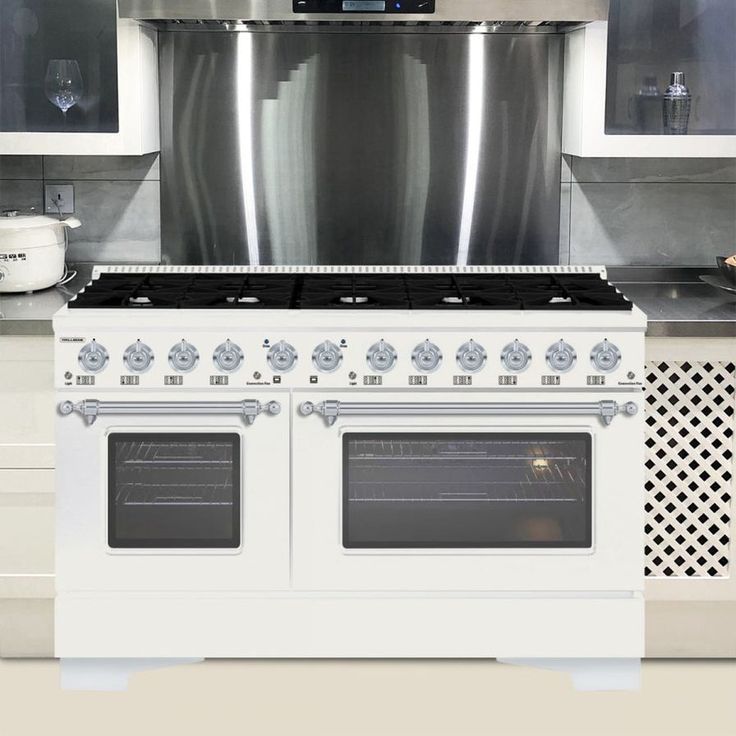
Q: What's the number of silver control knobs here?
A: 12